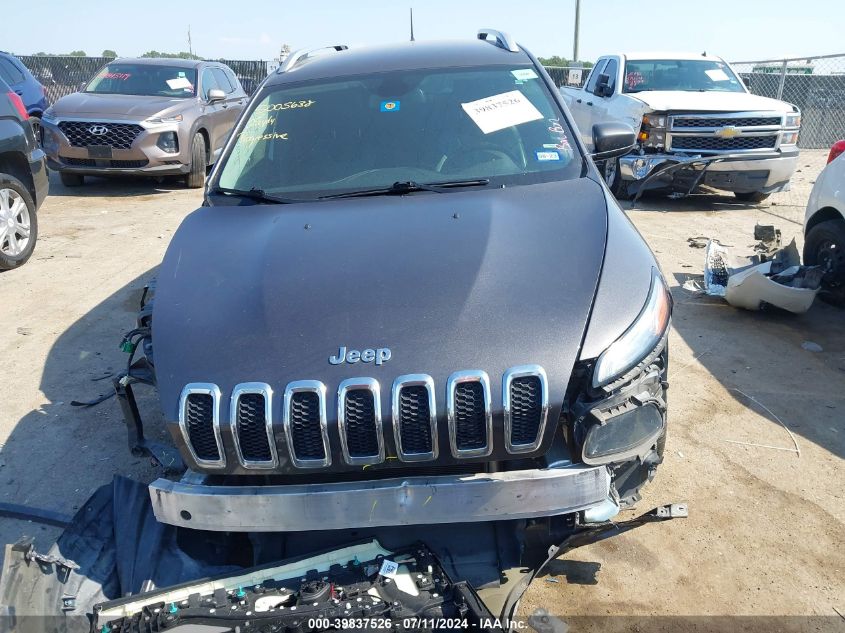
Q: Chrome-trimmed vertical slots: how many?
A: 7